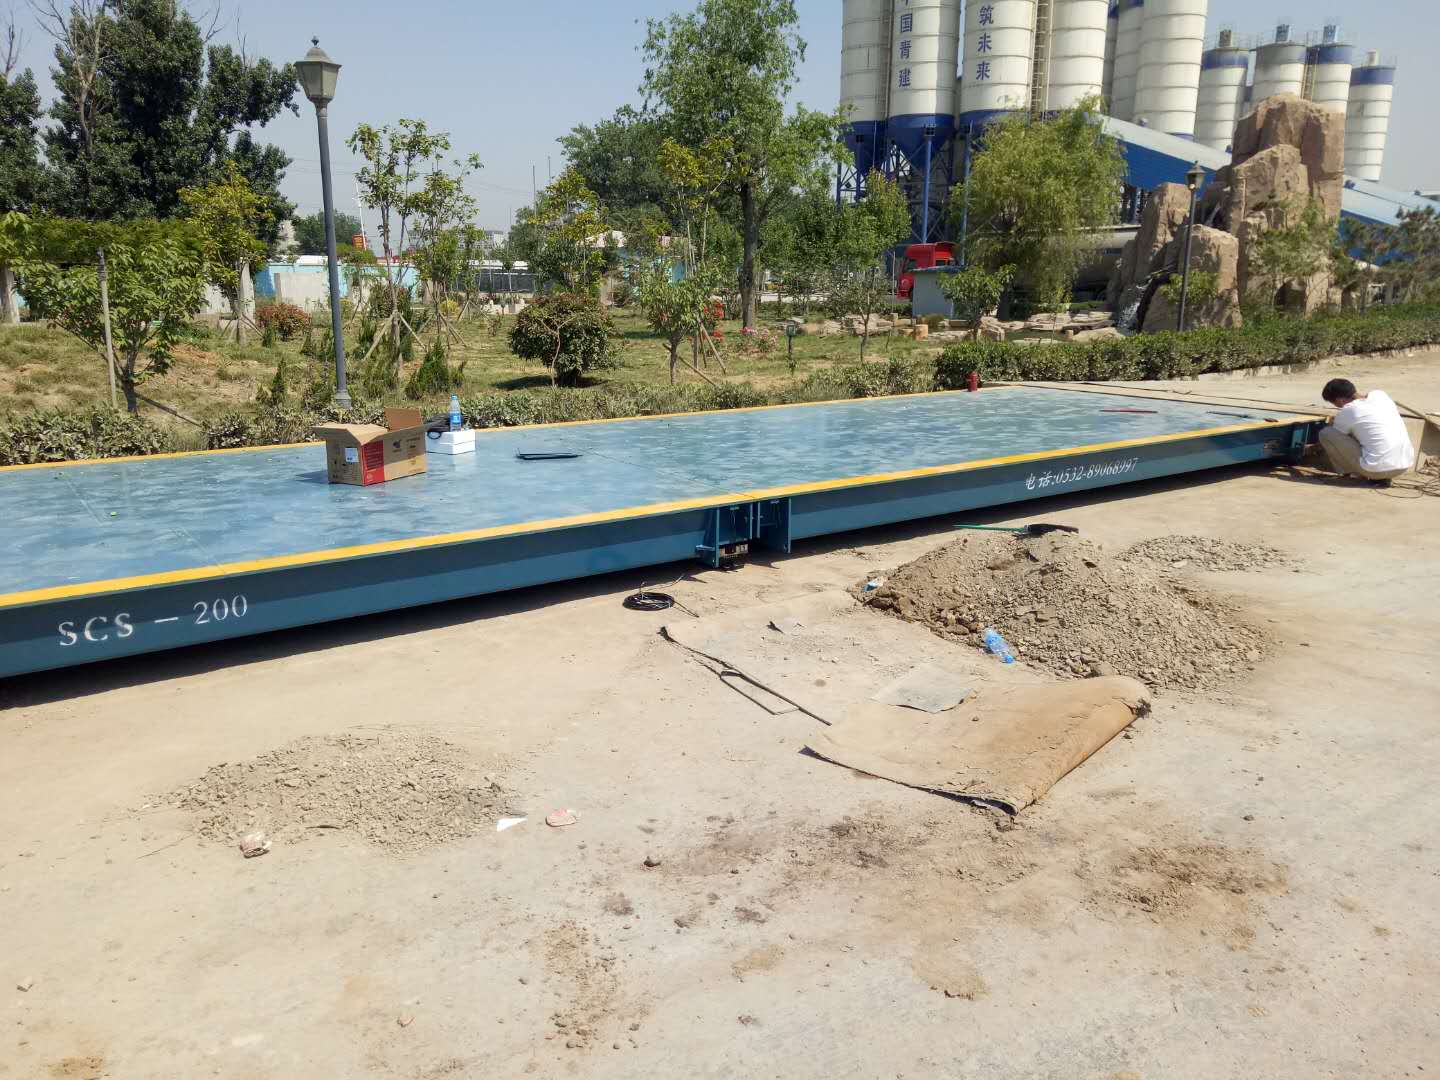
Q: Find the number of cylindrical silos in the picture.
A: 11